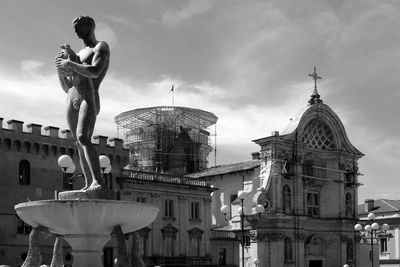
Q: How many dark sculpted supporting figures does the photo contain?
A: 4